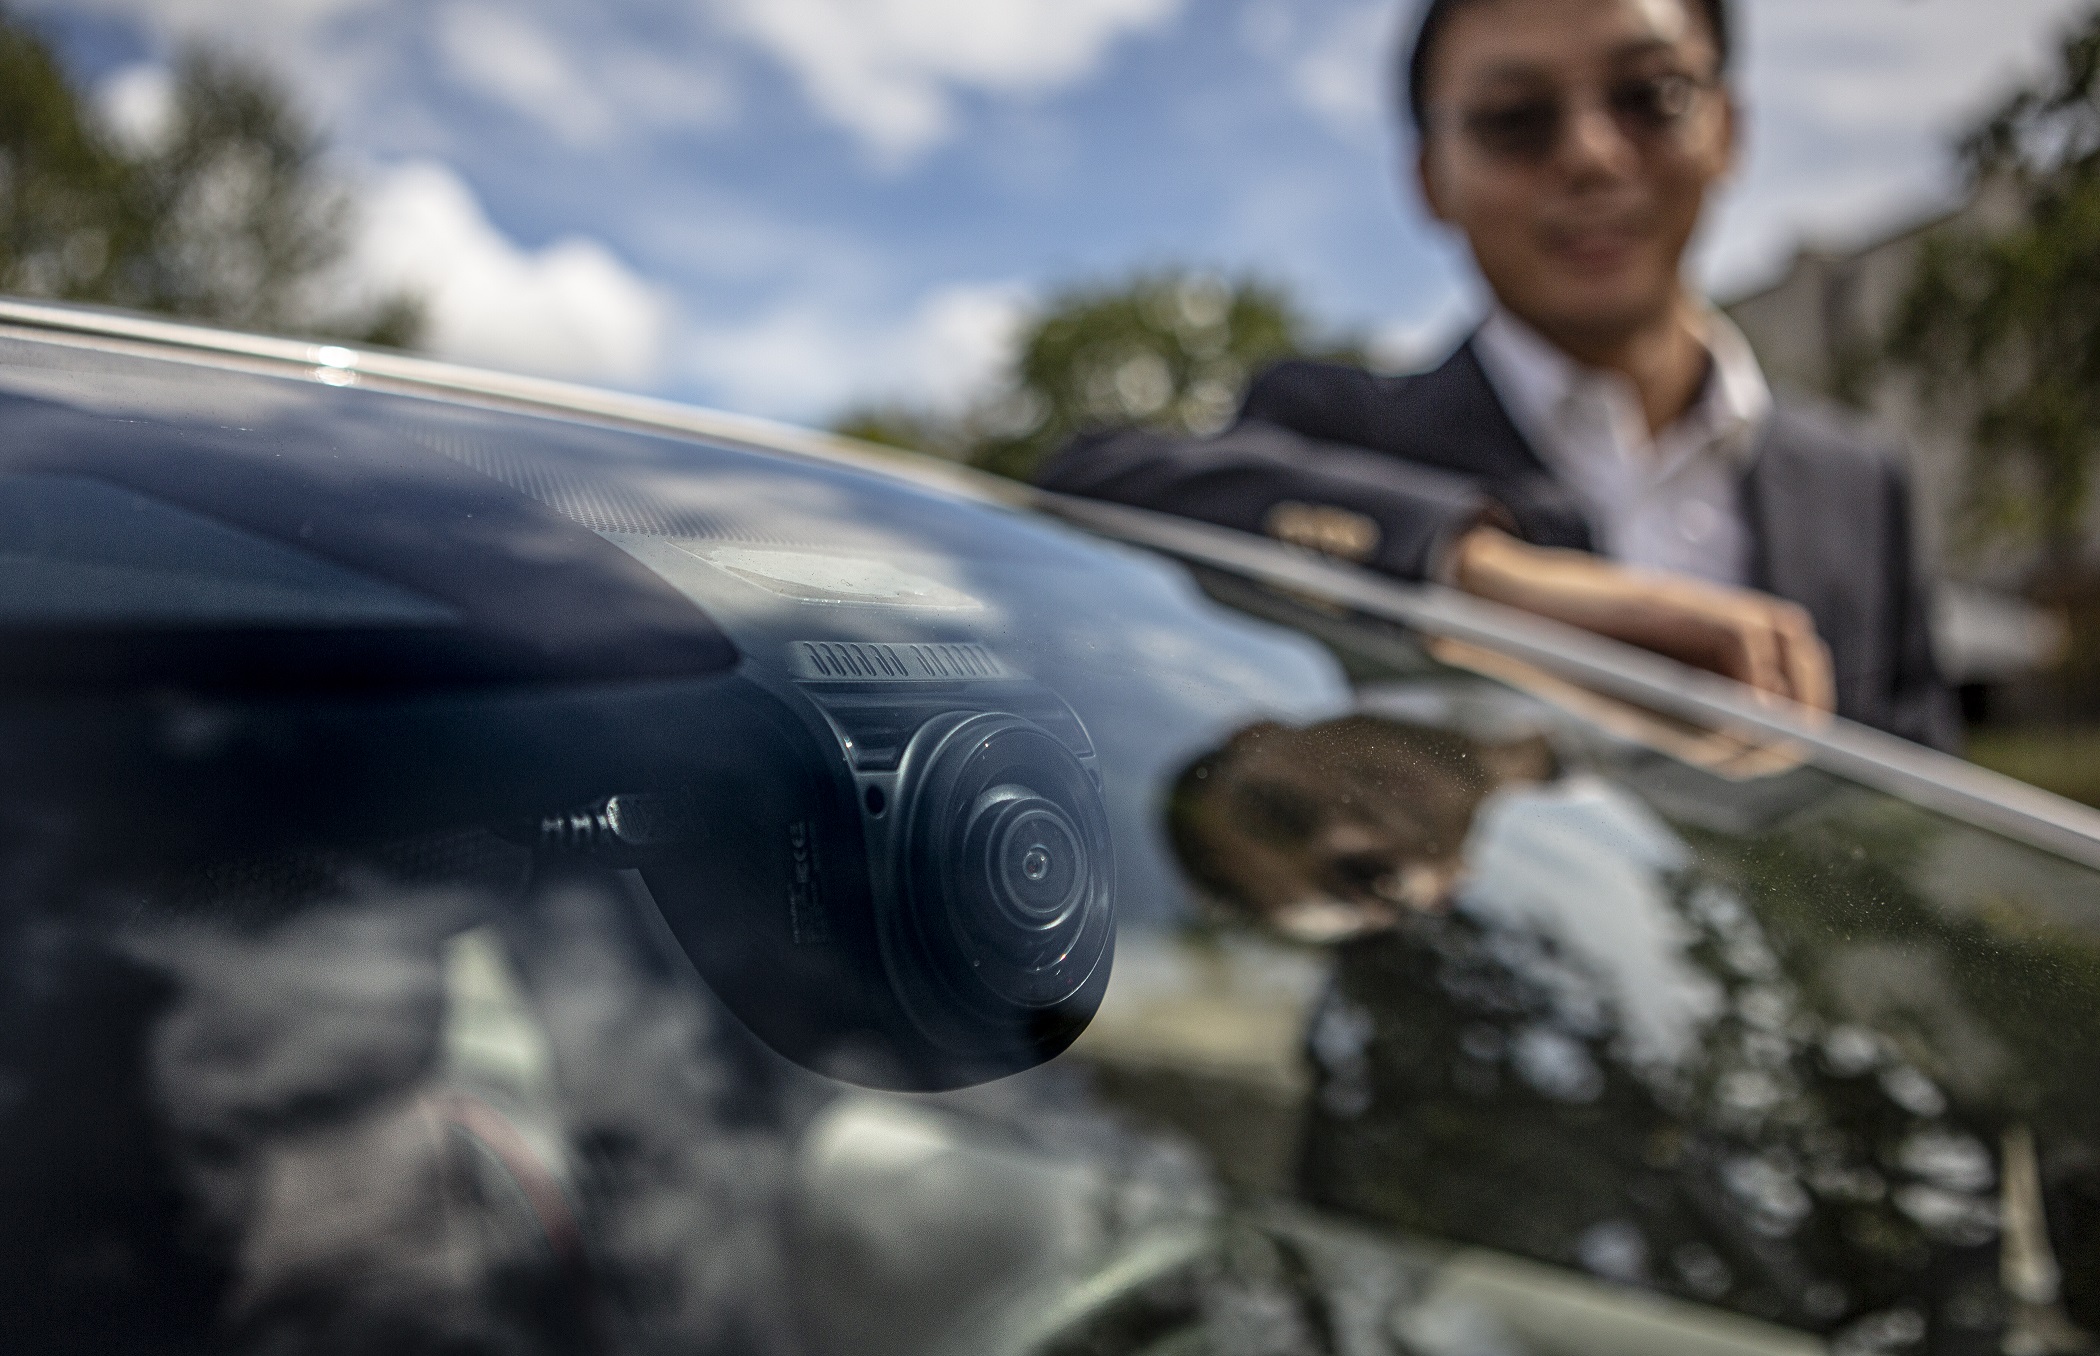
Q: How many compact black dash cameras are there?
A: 1